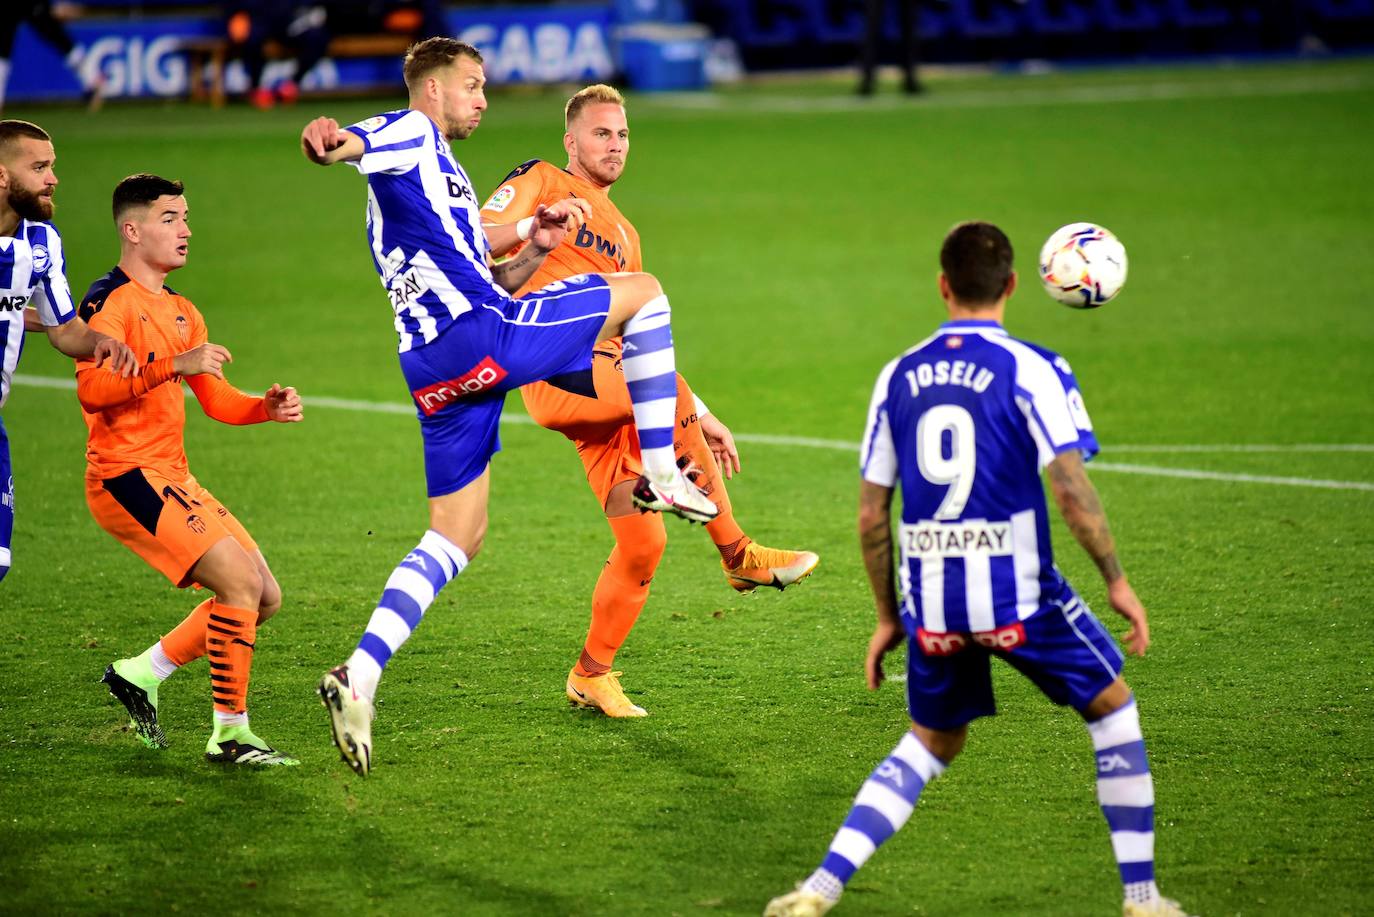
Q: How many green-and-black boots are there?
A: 2